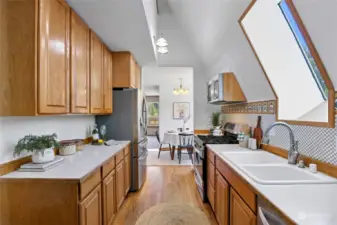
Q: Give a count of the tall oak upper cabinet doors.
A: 4